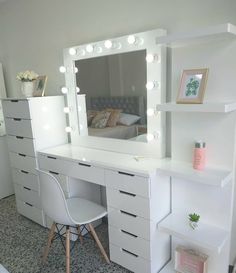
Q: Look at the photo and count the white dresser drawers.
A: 15